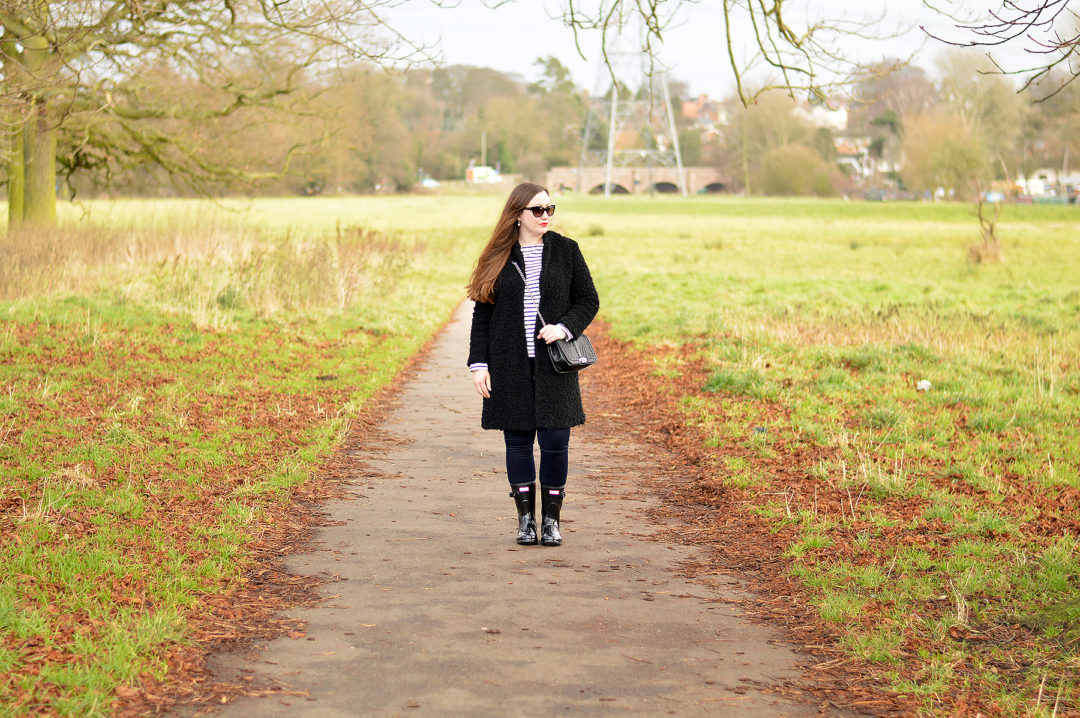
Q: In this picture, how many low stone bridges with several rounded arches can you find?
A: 1